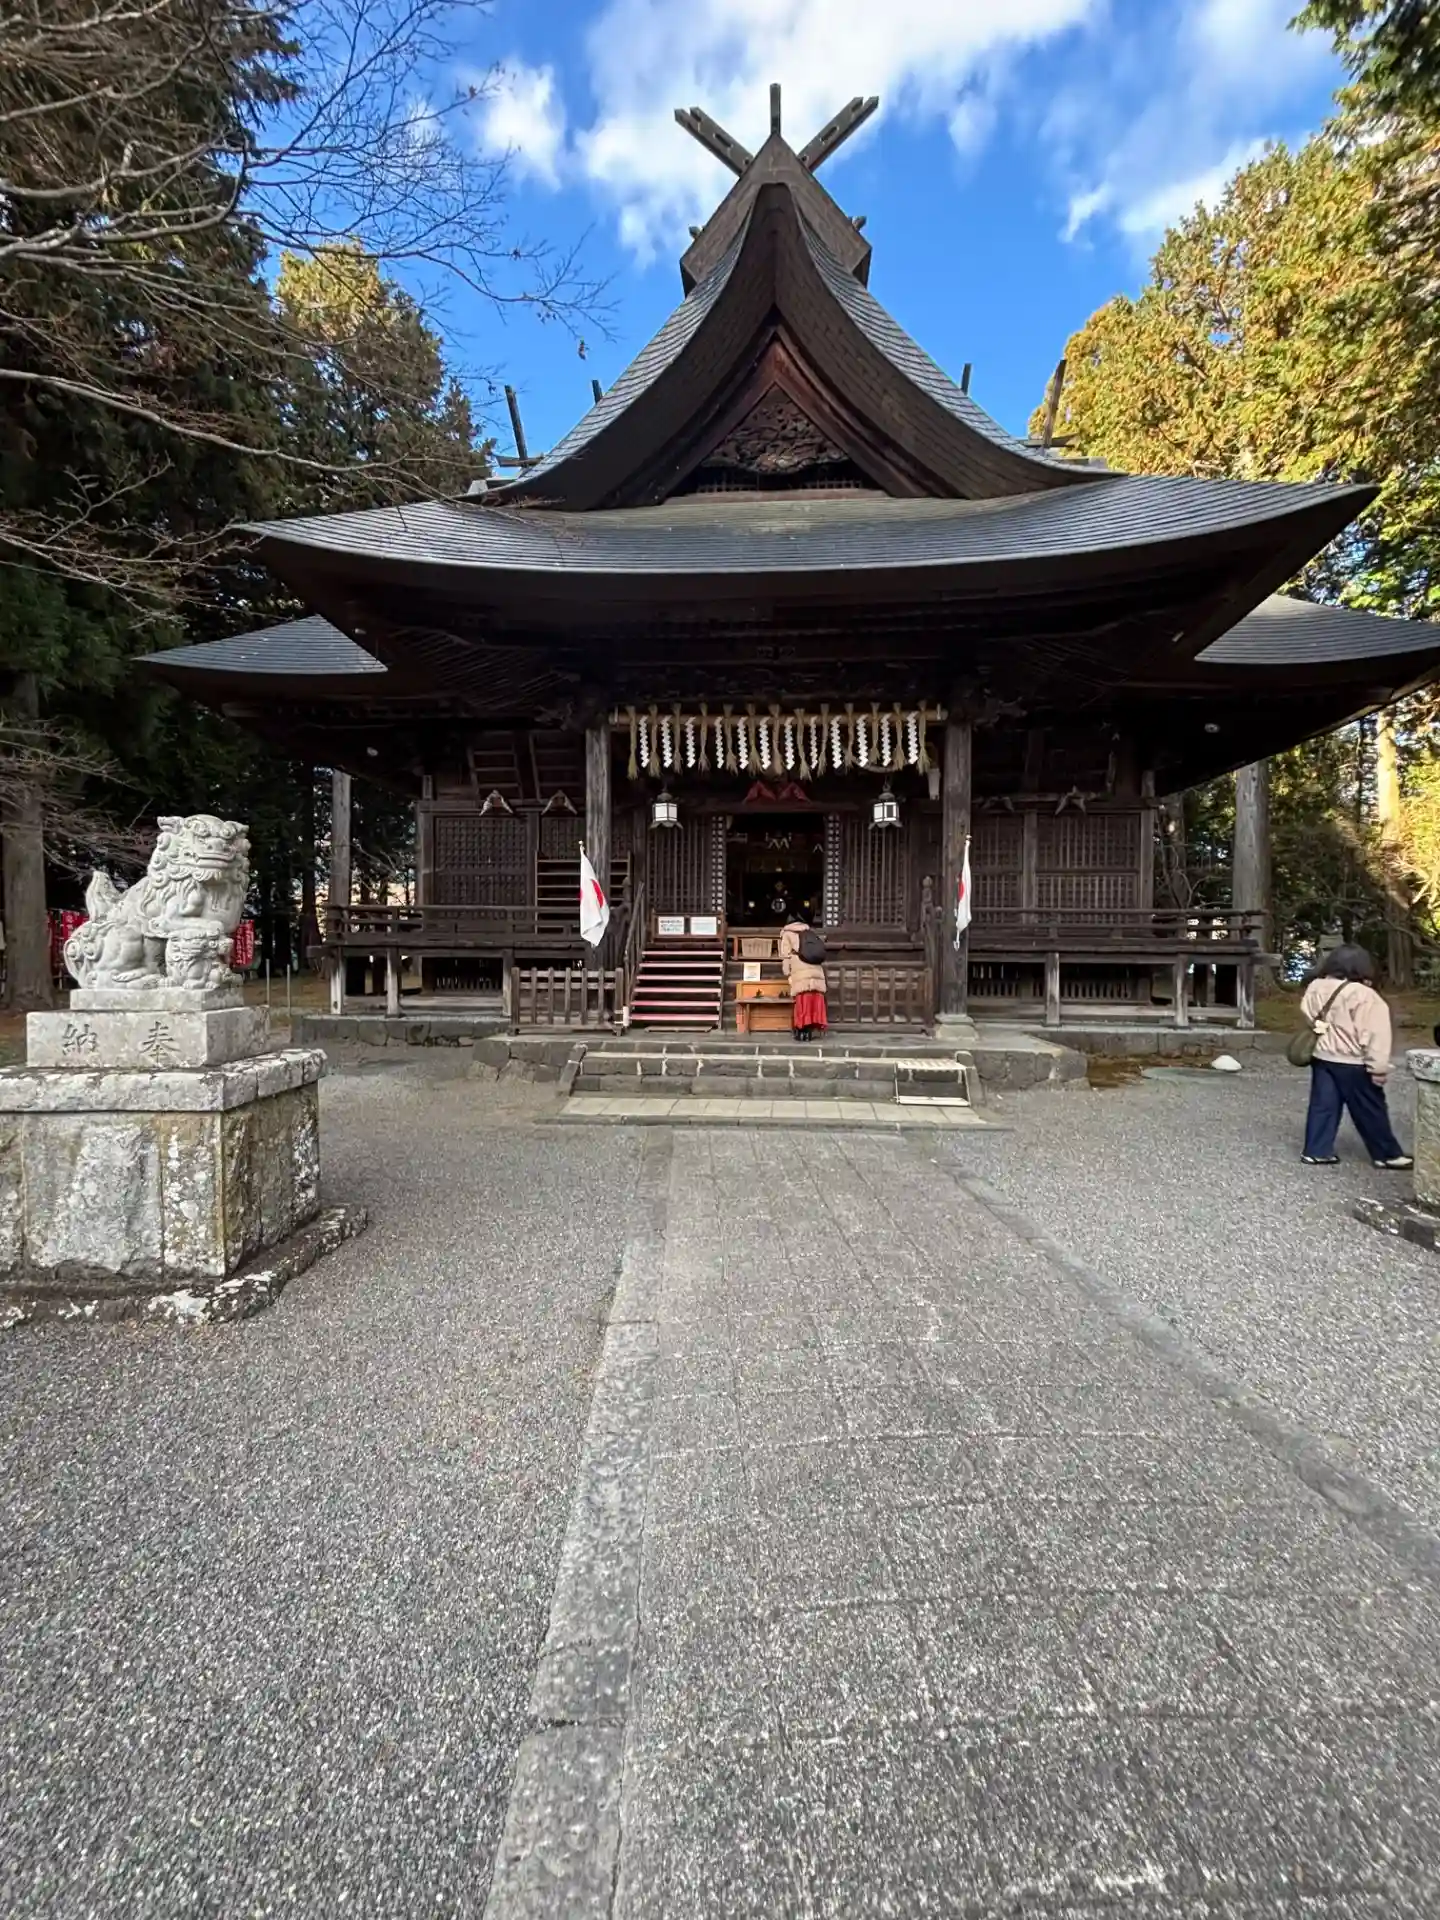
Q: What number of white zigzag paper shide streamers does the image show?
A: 12